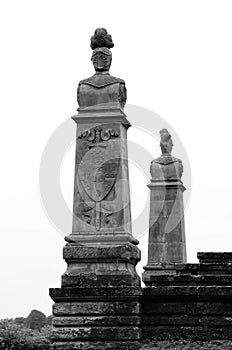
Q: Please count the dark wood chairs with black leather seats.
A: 0